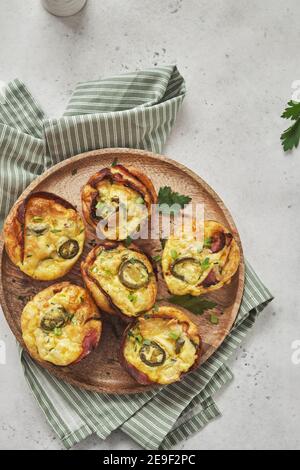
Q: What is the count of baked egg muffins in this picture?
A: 6